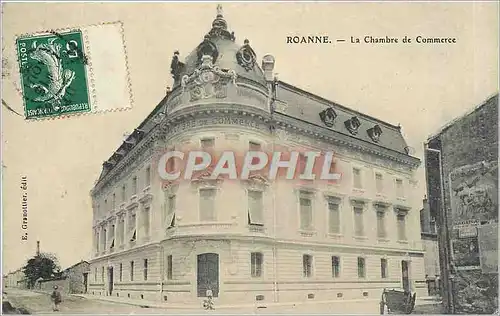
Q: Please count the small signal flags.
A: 0